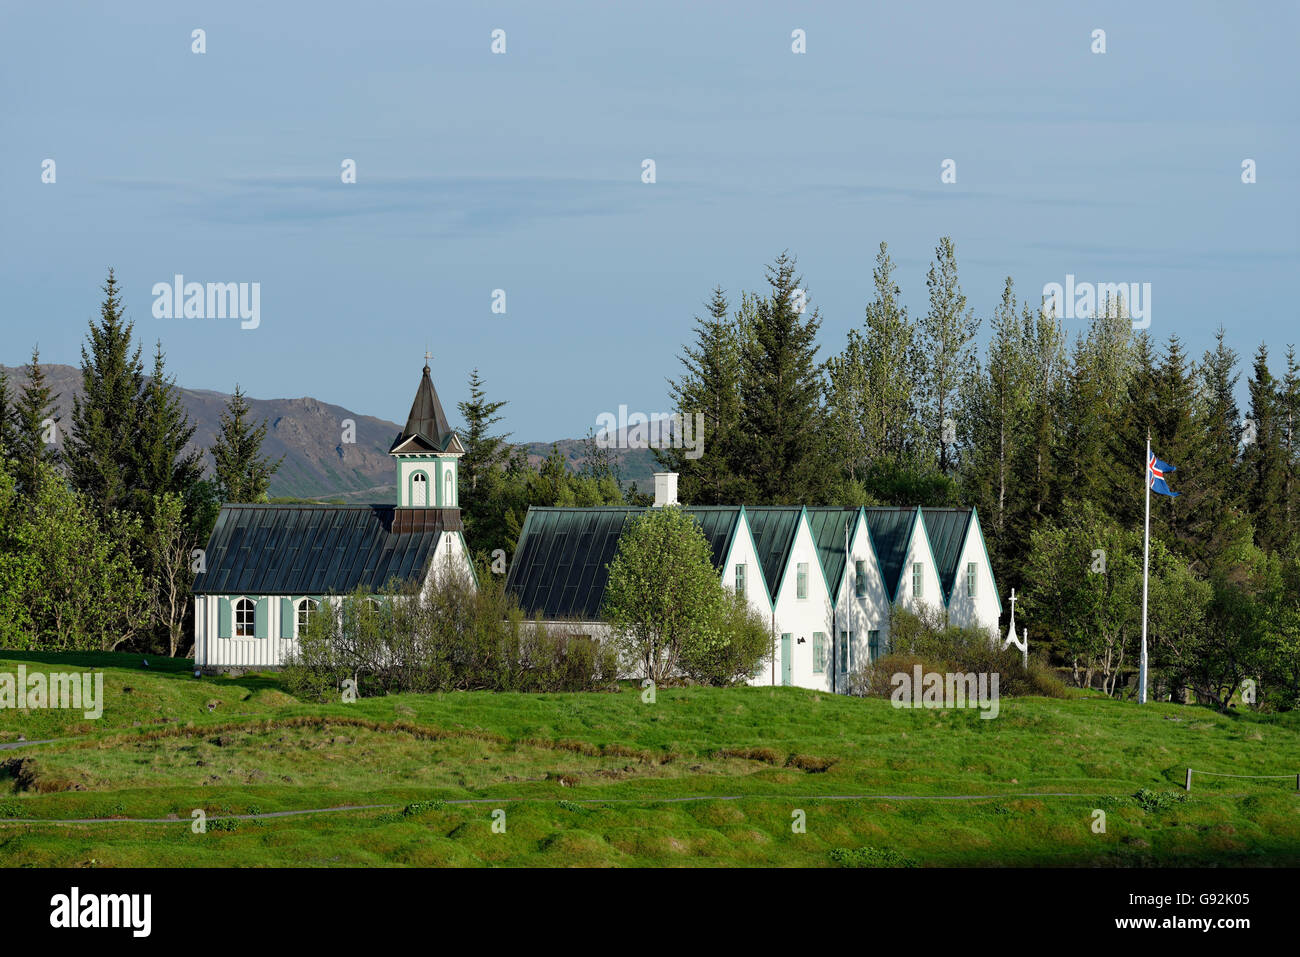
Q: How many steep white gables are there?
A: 5